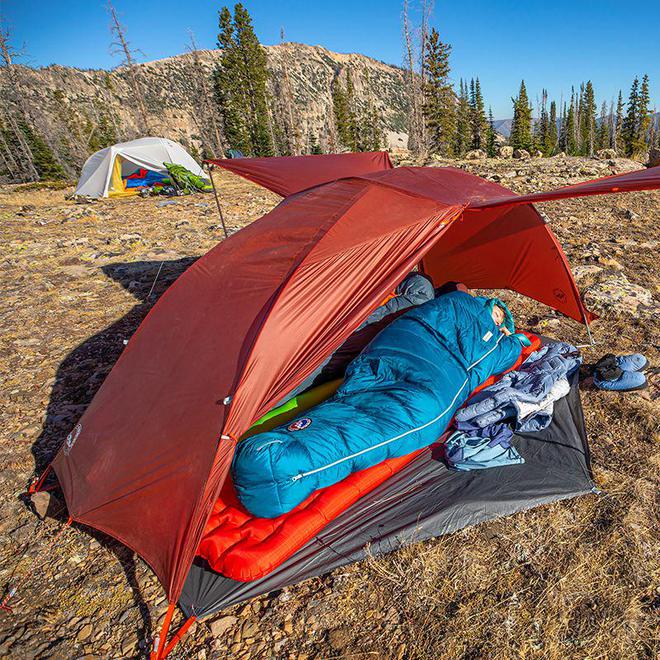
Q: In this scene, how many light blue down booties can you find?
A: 2